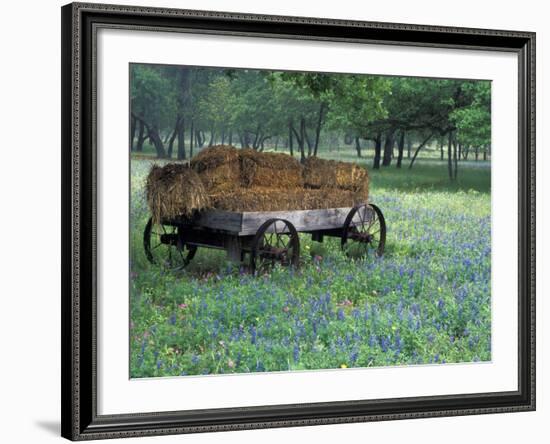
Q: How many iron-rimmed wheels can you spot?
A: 3